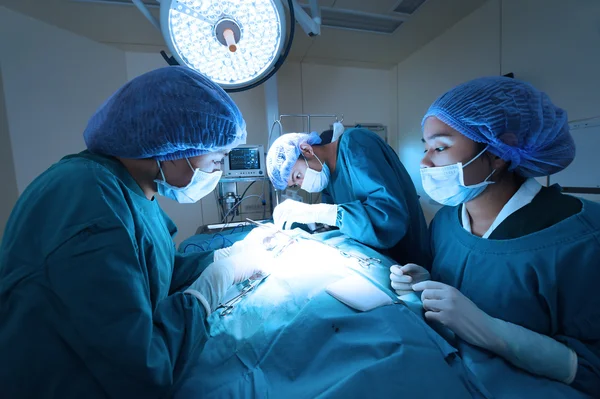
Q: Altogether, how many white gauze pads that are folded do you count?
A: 1